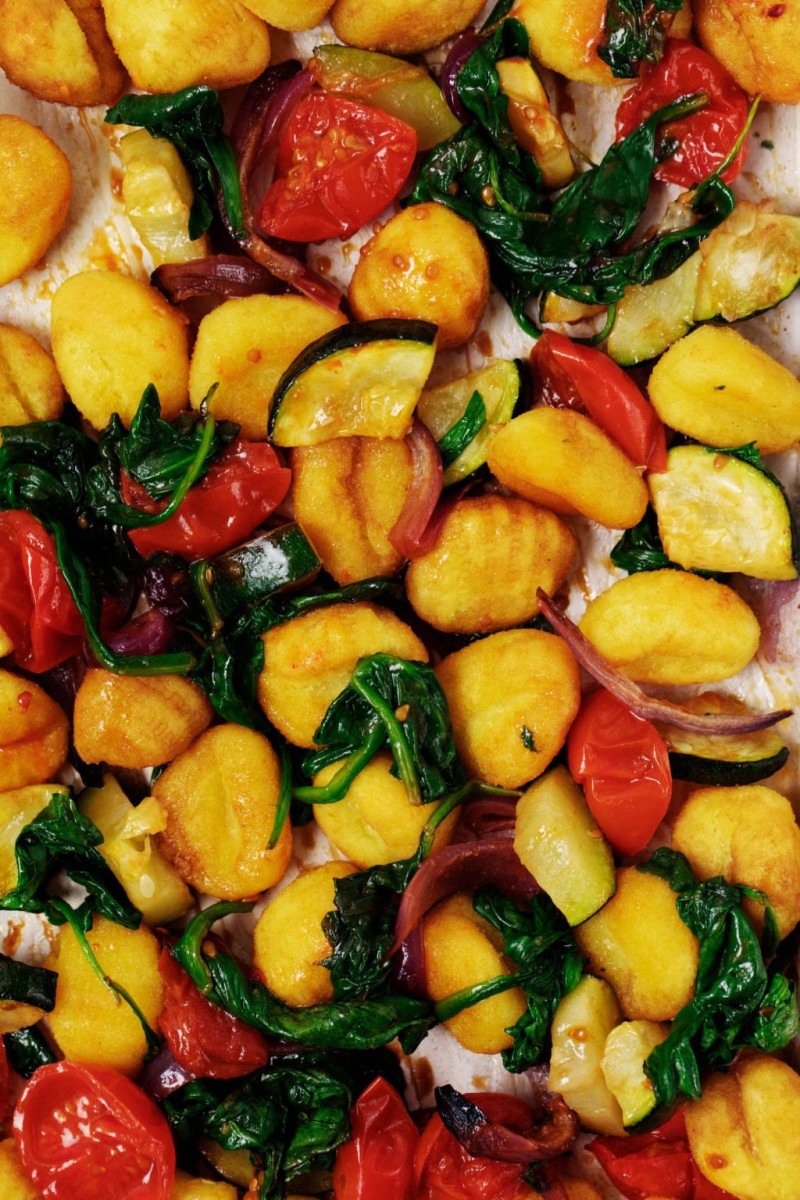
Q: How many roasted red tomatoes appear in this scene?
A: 11